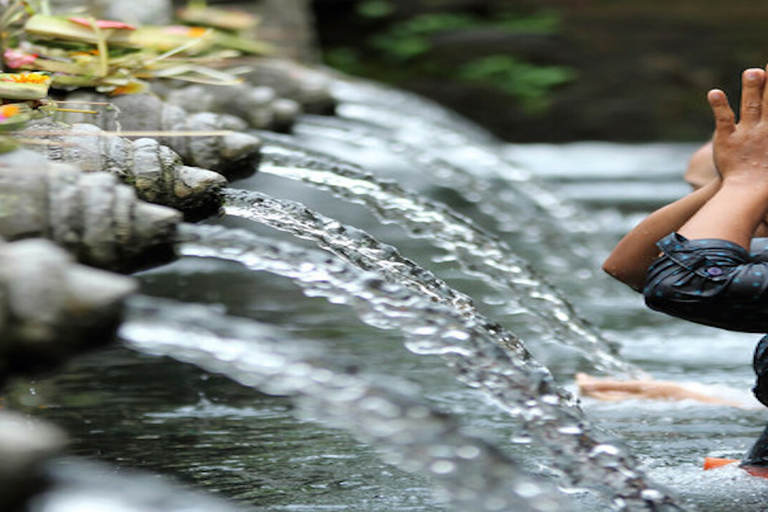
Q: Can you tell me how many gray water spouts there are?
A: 7